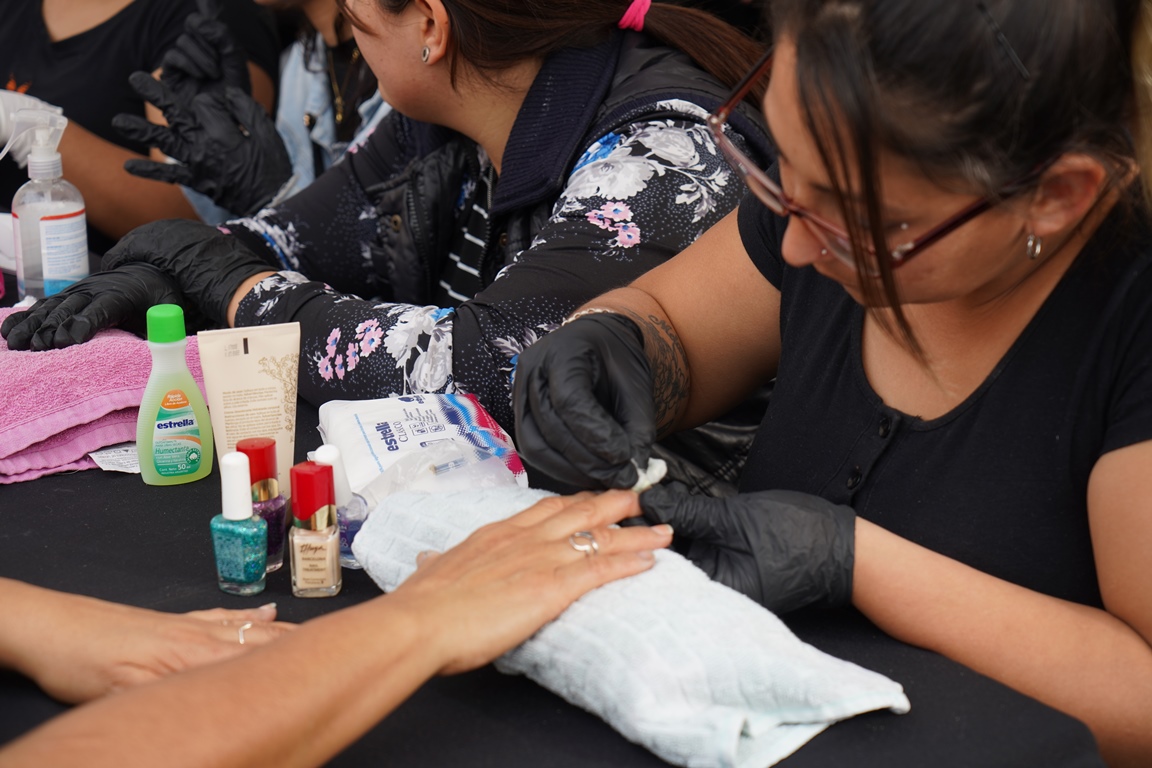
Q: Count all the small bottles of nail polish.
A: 4